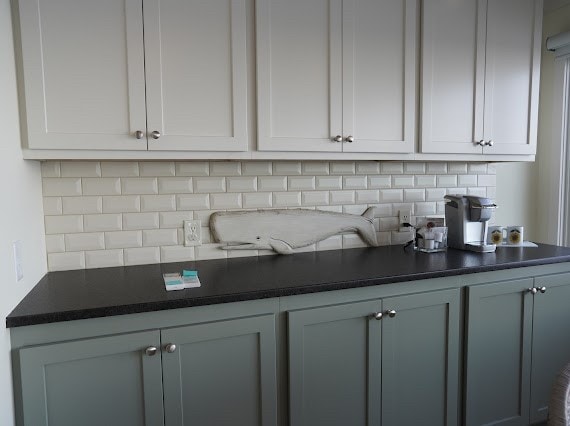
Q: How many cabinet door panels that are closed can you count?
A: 12